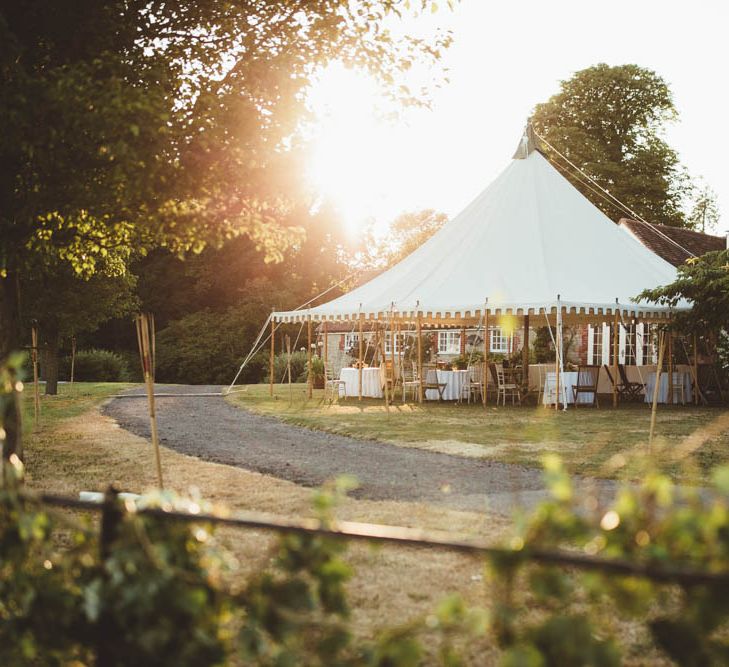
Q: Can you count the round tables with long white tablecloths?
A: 4